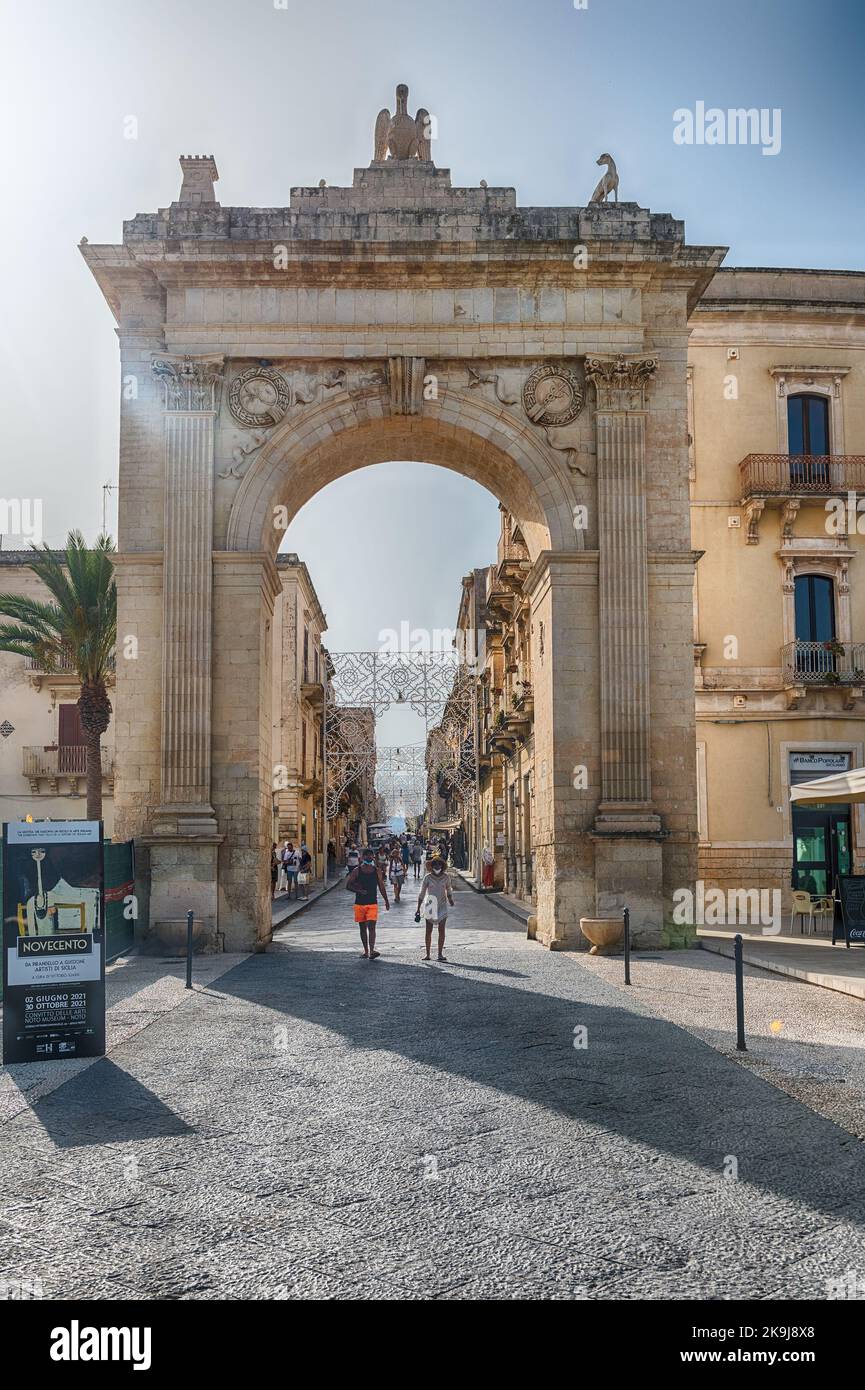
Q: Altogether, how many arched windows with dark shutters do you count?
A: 2